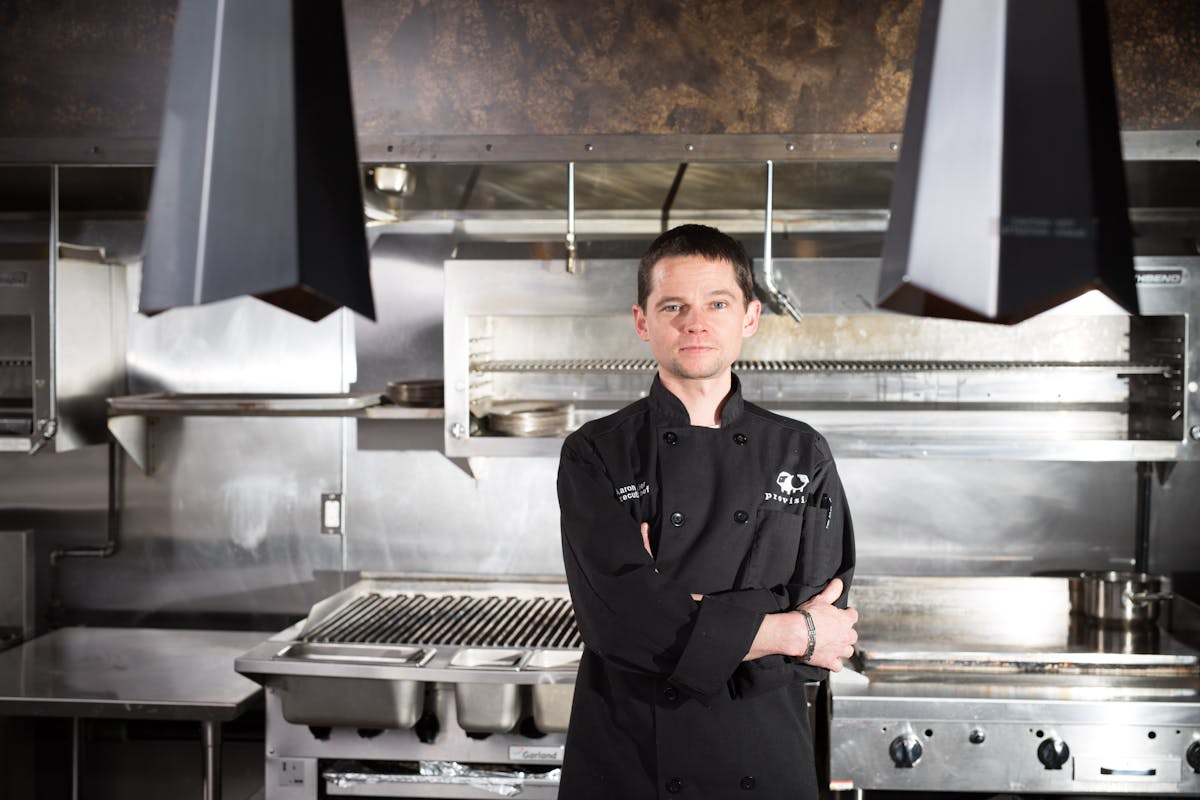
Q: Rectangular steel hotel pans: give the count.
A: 3